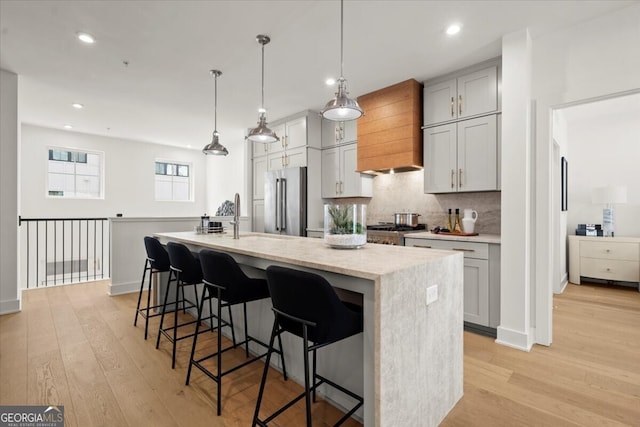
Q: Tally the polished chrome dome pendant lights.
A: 3